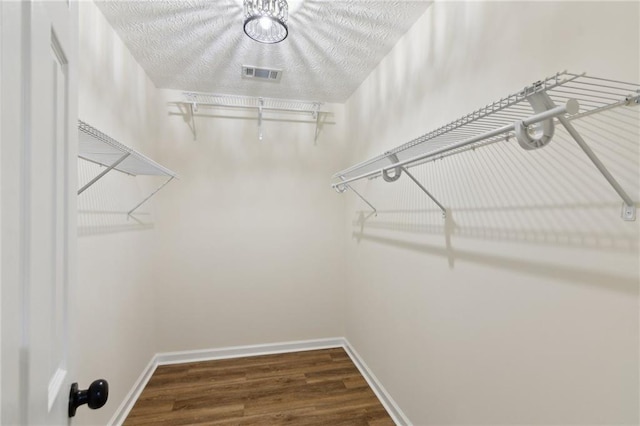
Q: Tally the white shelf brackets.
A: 8